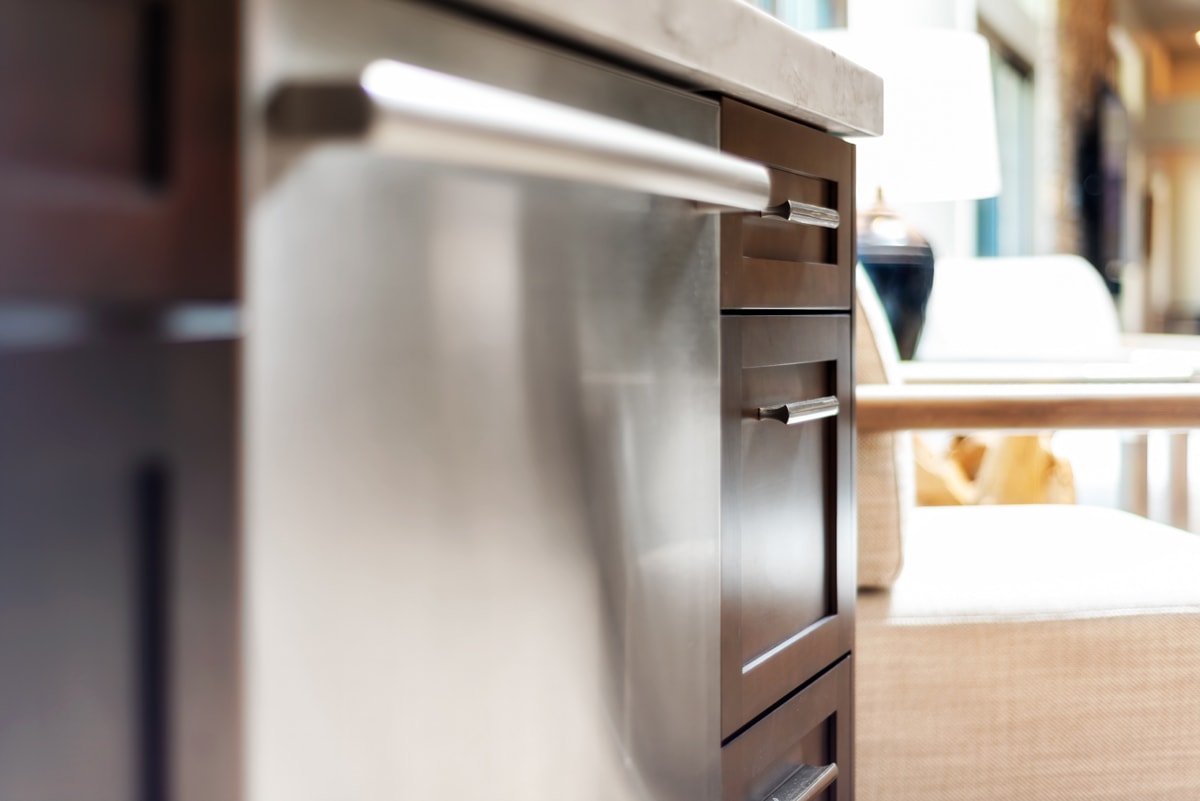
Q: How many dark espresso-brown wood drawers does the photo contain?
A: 3